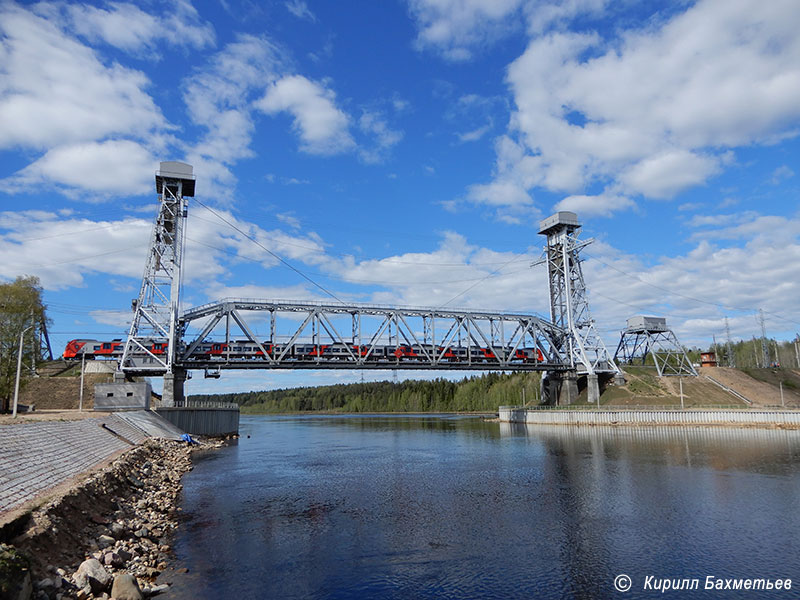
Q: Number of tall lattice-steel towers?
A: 2